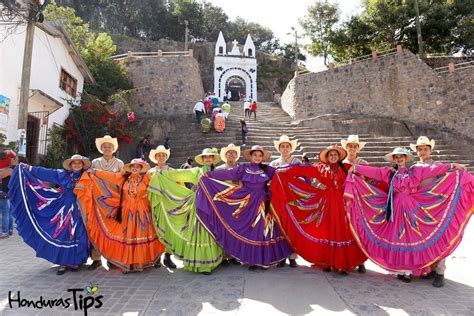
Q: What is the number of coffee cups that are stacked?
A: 0